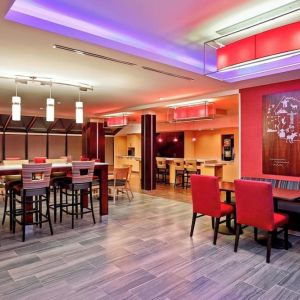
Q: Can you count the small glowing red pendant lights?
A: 3